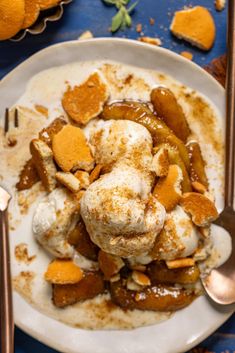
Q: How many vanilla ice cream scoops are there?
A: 4